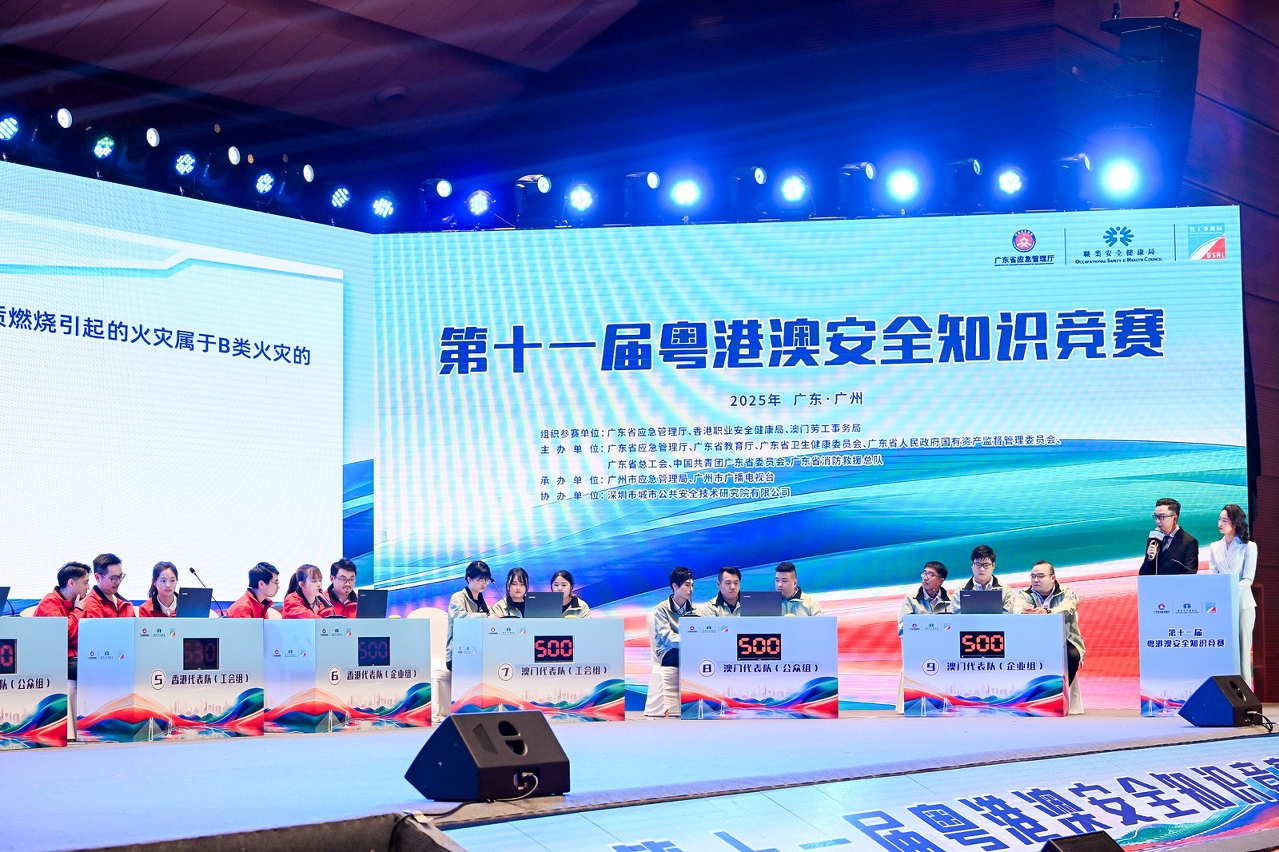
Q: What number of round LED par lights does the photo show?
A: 13